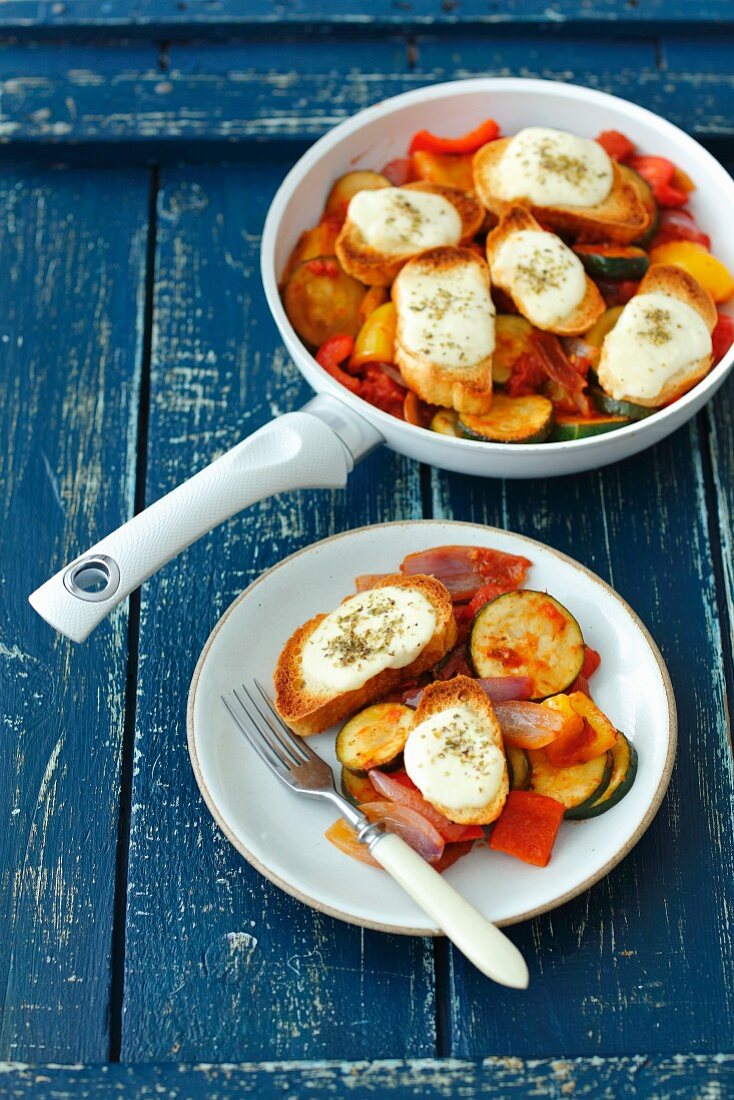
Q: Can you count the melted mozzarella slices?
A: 7